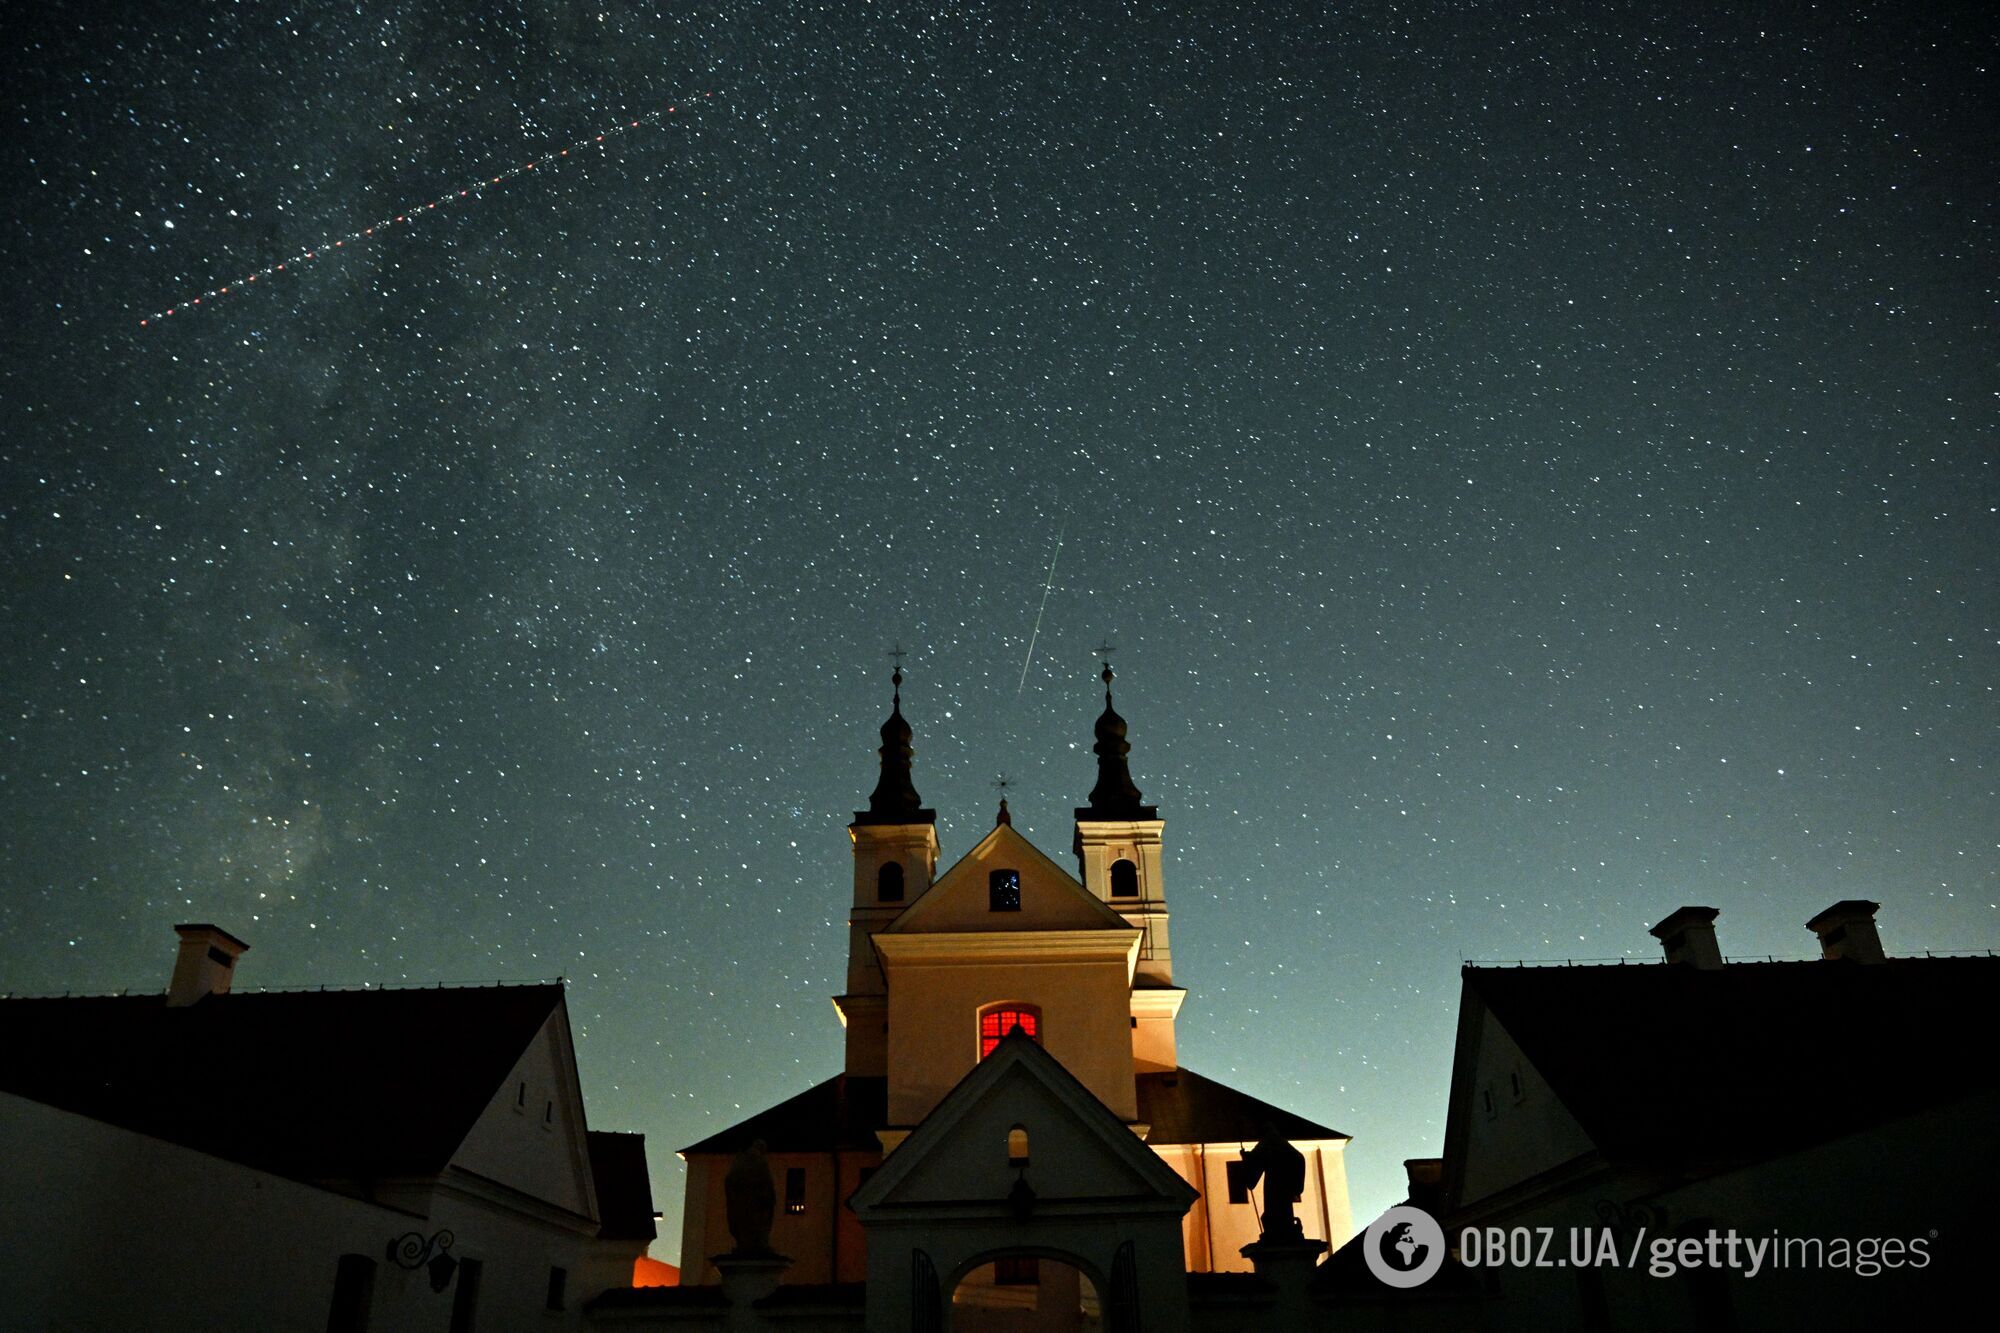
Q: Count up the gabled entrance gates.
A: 1